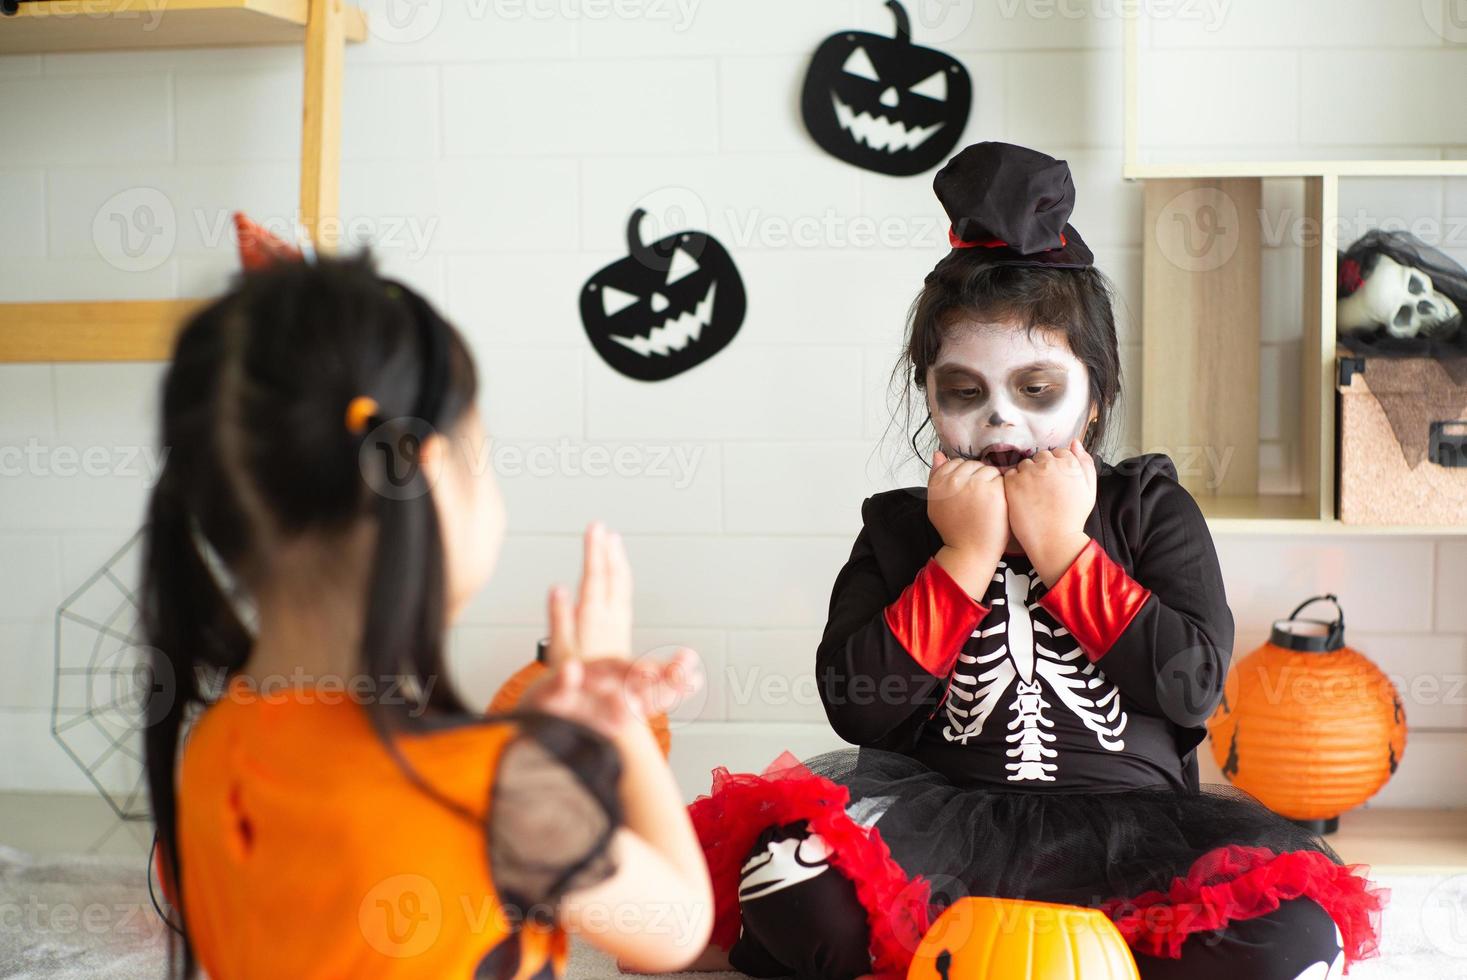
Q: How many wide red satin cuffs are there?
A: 2